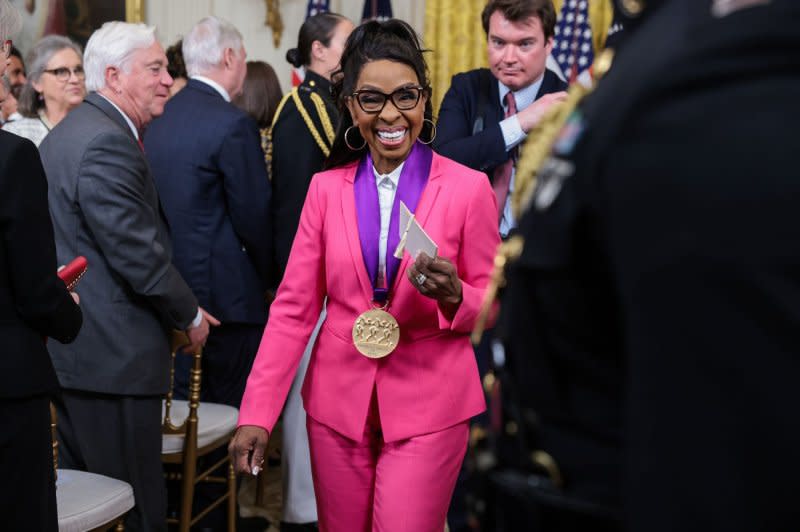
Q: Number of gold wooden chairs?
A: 2